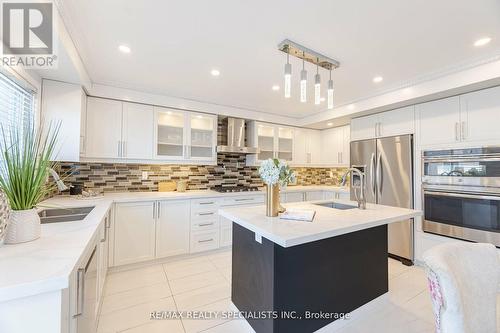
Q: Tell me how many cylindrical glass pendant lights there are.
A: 4